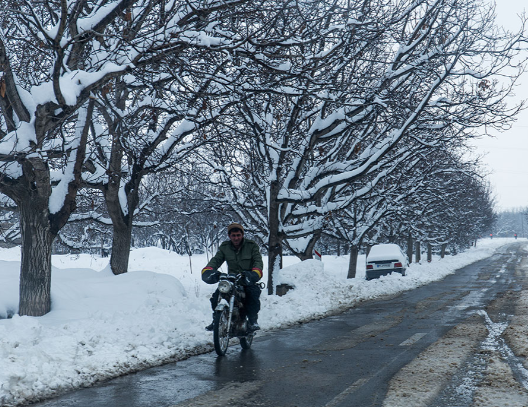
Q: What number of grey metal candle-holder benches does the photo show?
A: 0